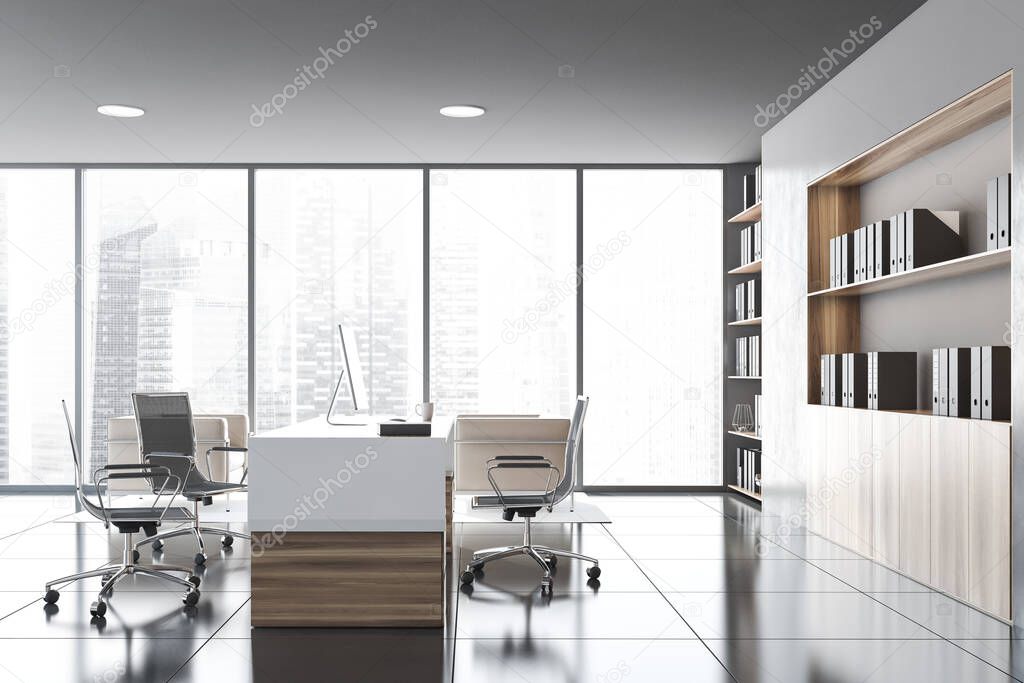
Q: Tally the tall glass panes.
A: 5